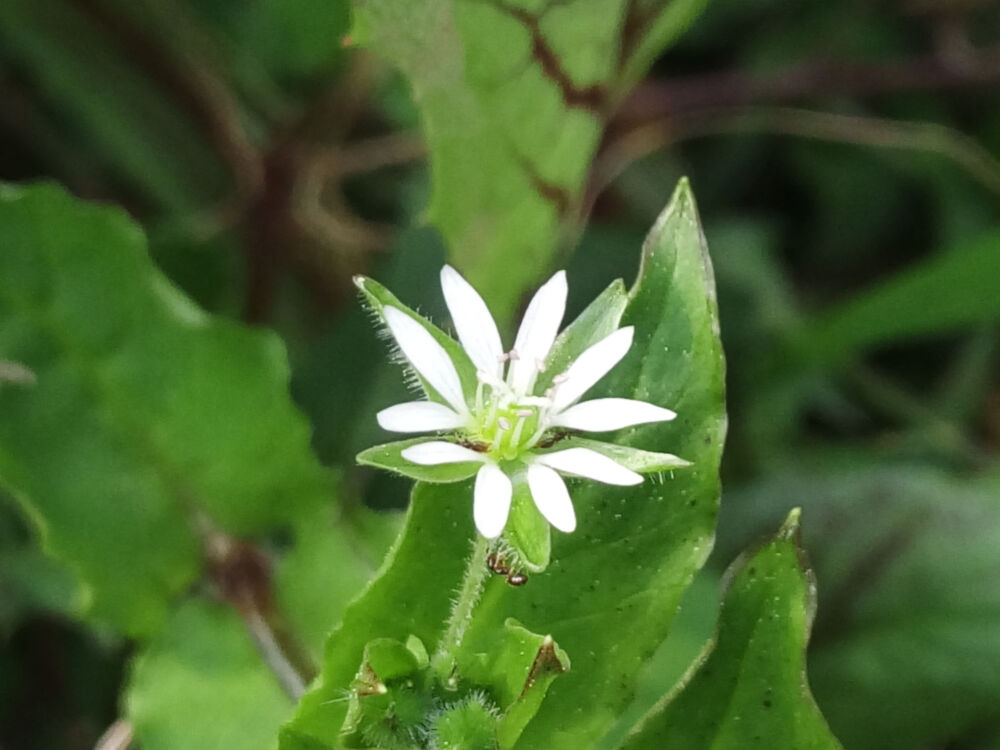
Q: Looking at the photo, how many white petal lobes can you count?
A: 10